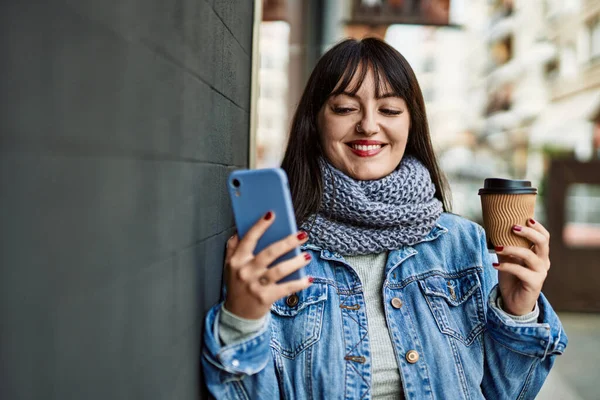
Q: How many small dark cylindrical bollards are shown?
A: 0